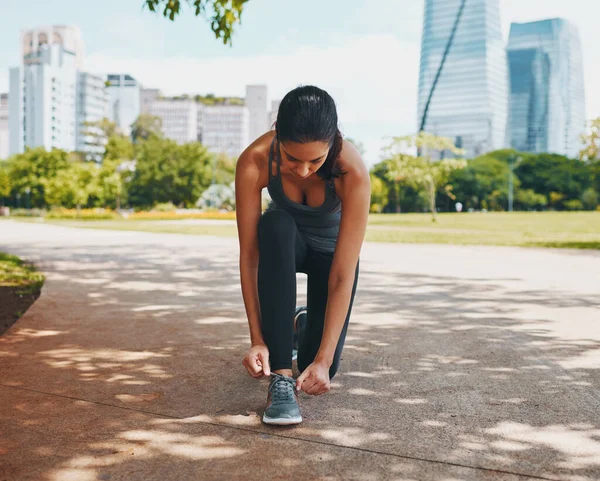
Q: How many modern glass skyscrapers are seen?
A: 2